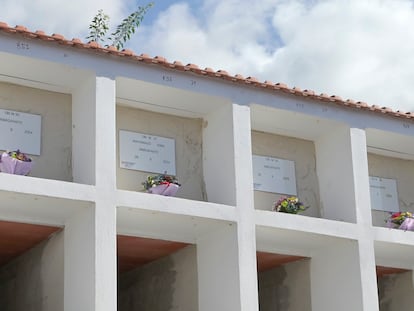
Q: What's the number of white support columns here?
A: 3